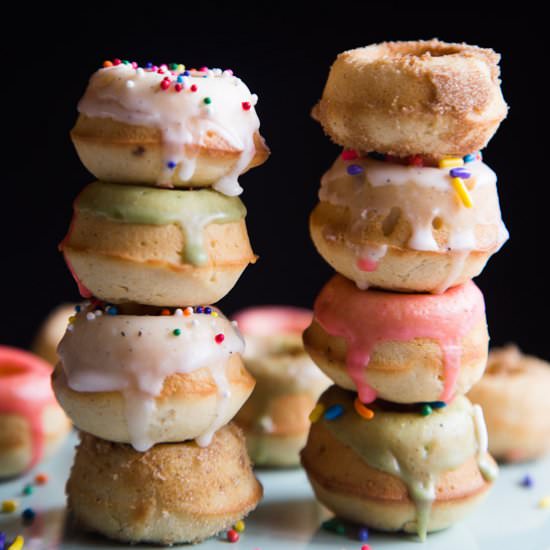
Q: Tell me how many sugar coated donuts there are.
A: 2